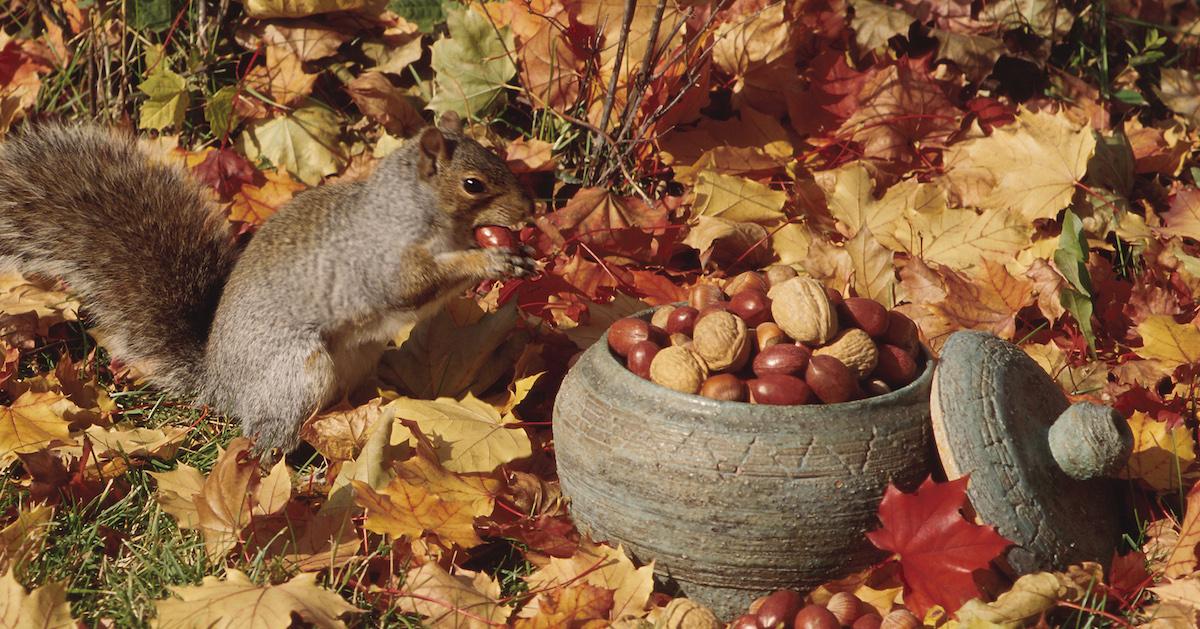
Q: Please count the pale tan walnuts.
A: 5